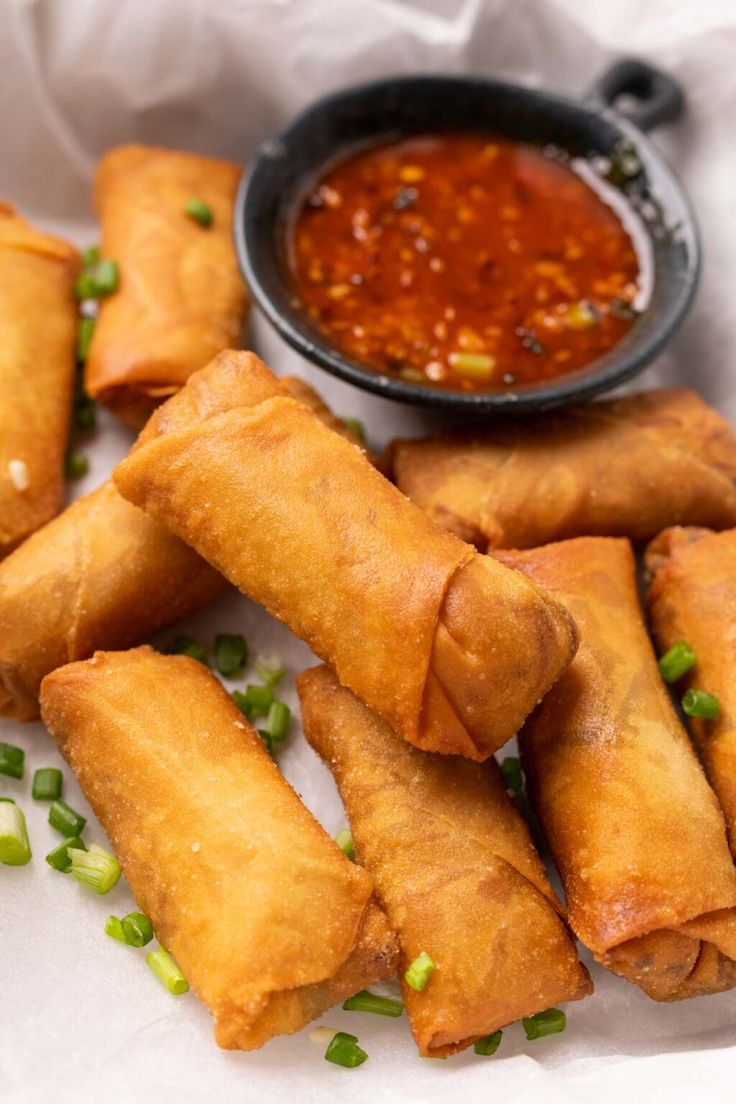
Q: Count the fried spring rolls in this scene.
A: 9